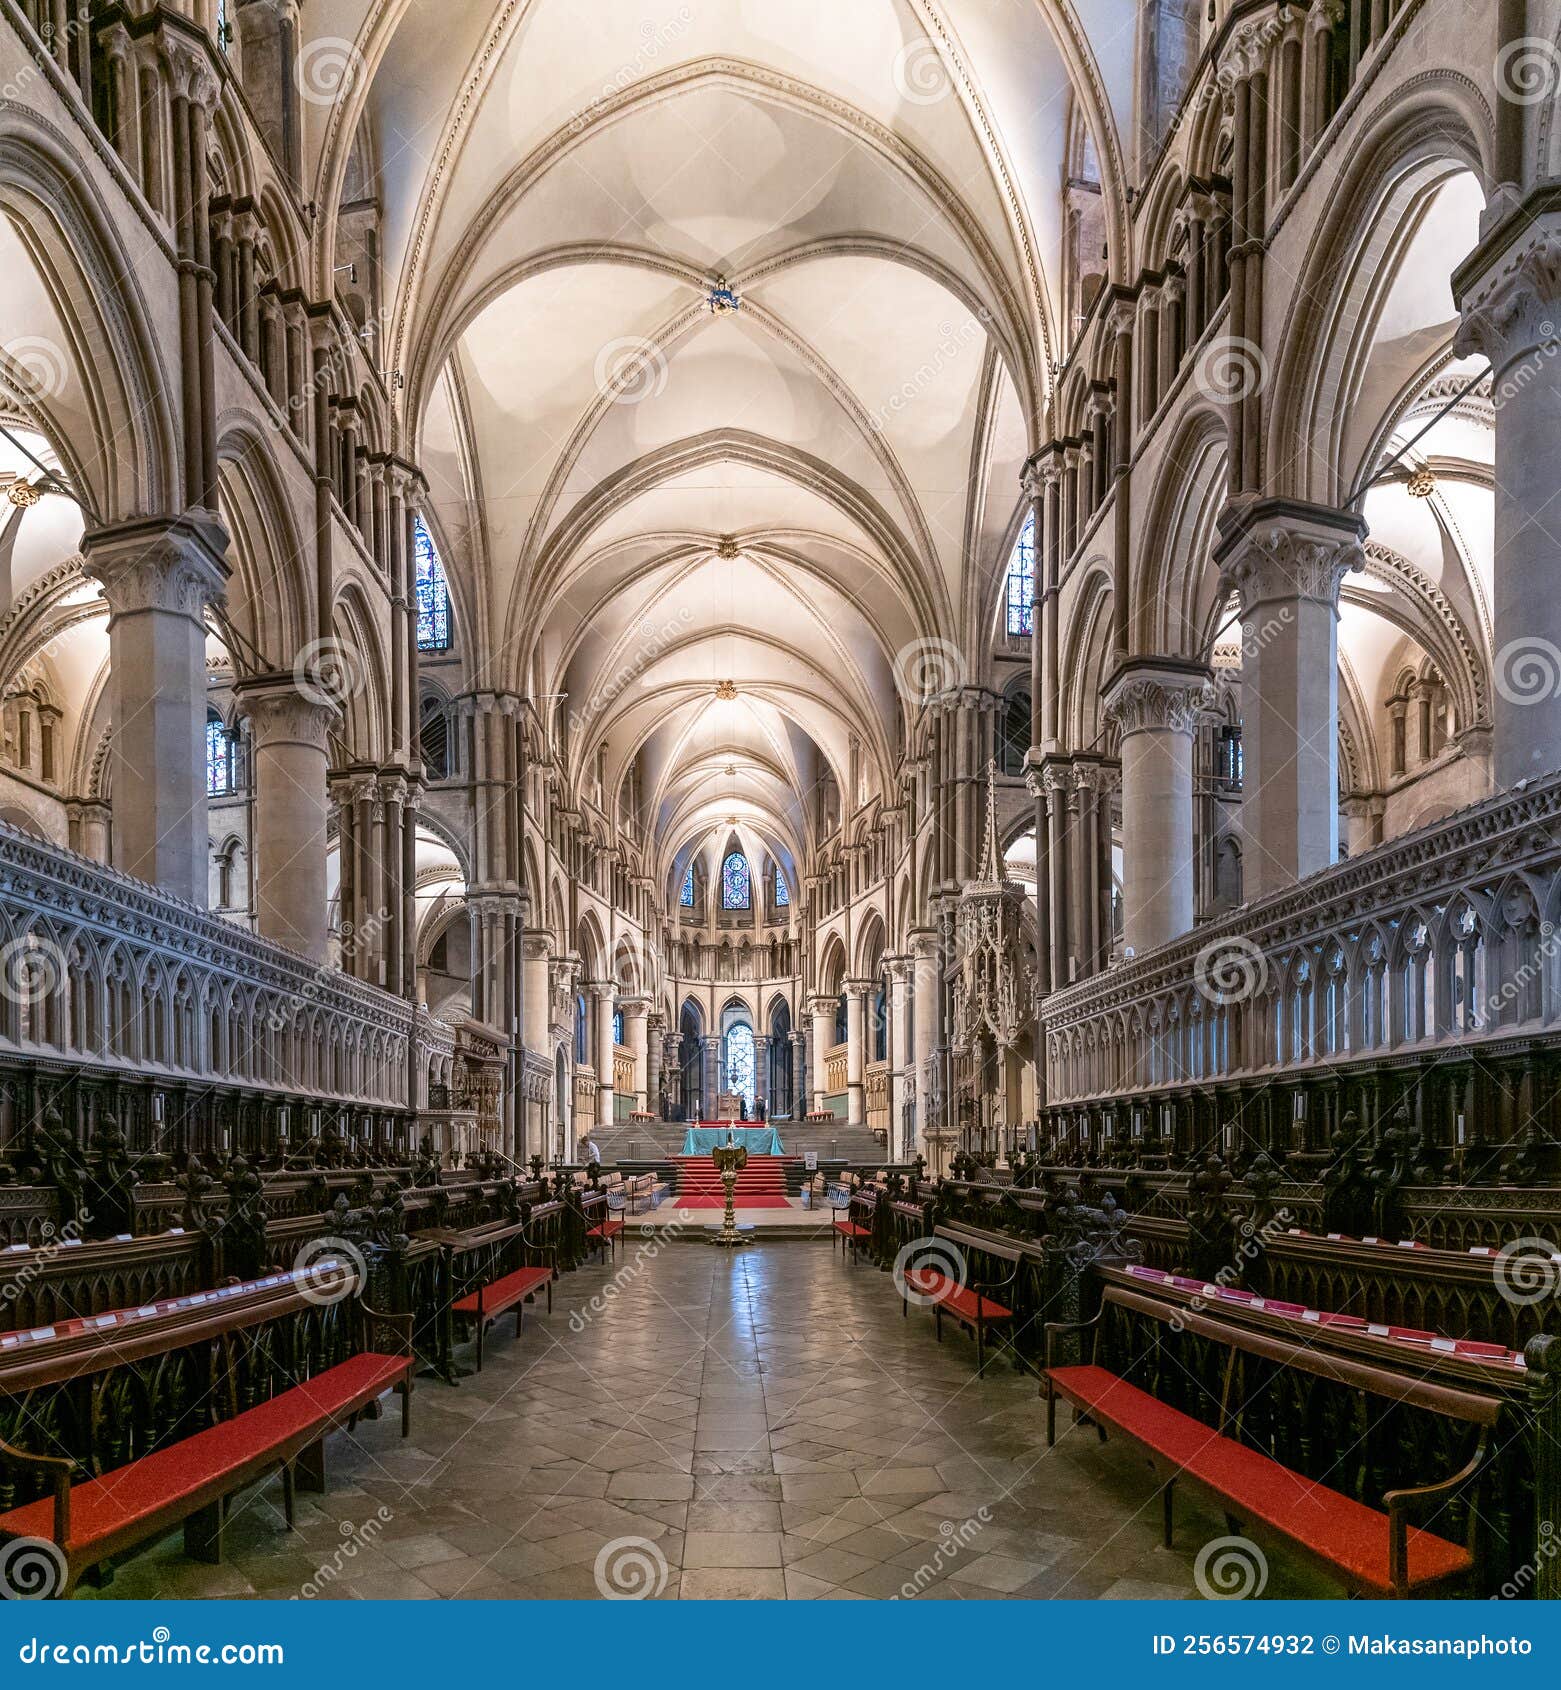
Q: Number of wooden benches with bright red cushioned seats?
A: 6